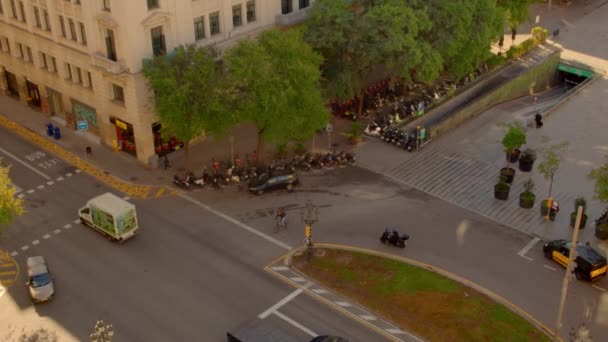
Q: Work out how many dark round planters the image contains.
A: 8